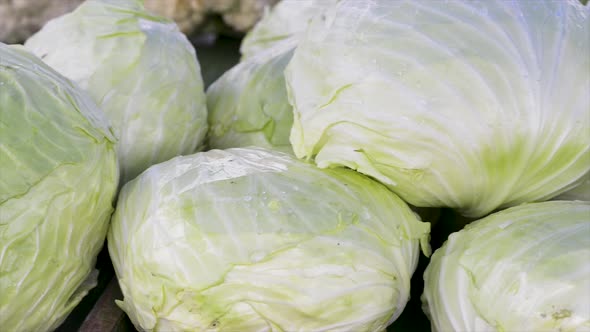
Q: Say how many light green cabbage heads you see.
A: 7